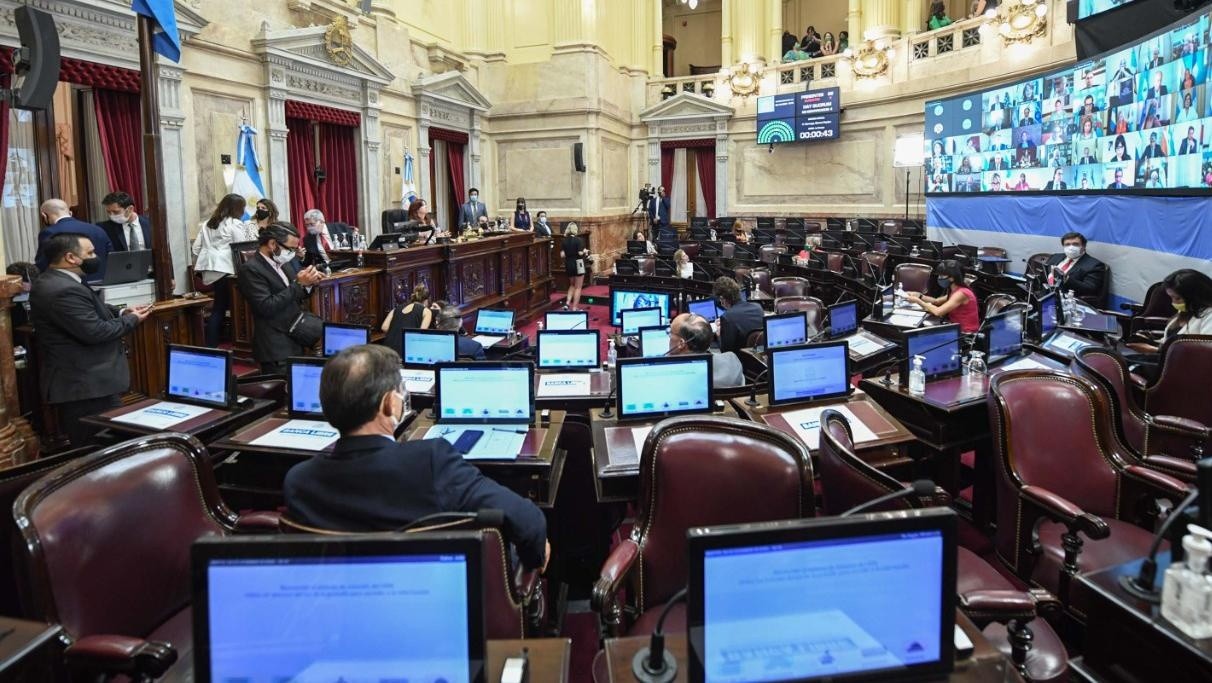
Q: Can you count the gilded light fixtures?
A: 3